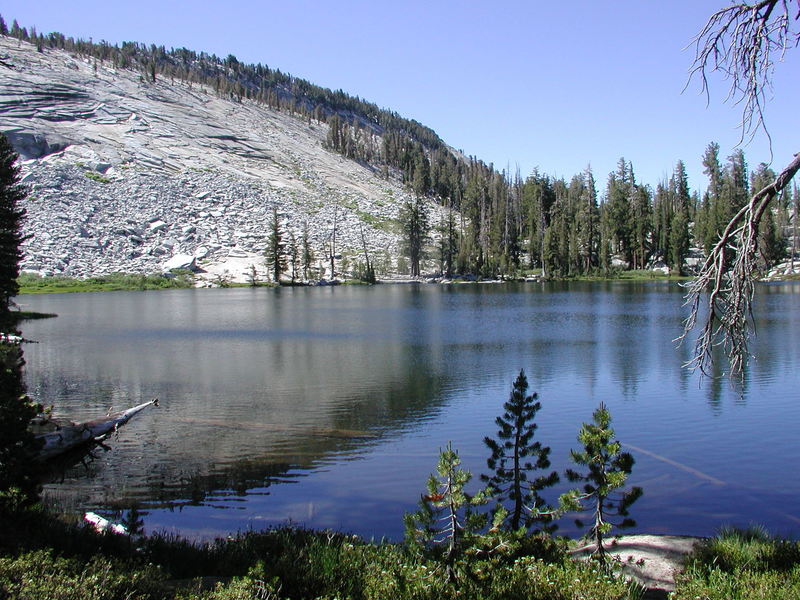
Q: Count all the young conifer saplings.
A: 3